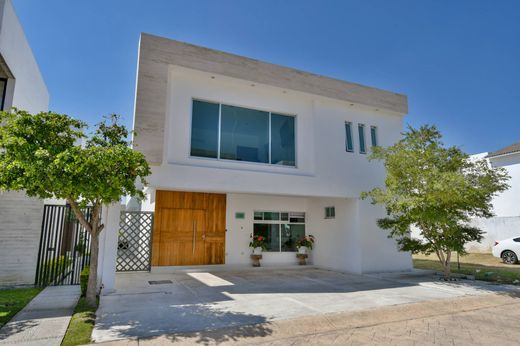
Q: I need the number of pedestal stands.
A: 2